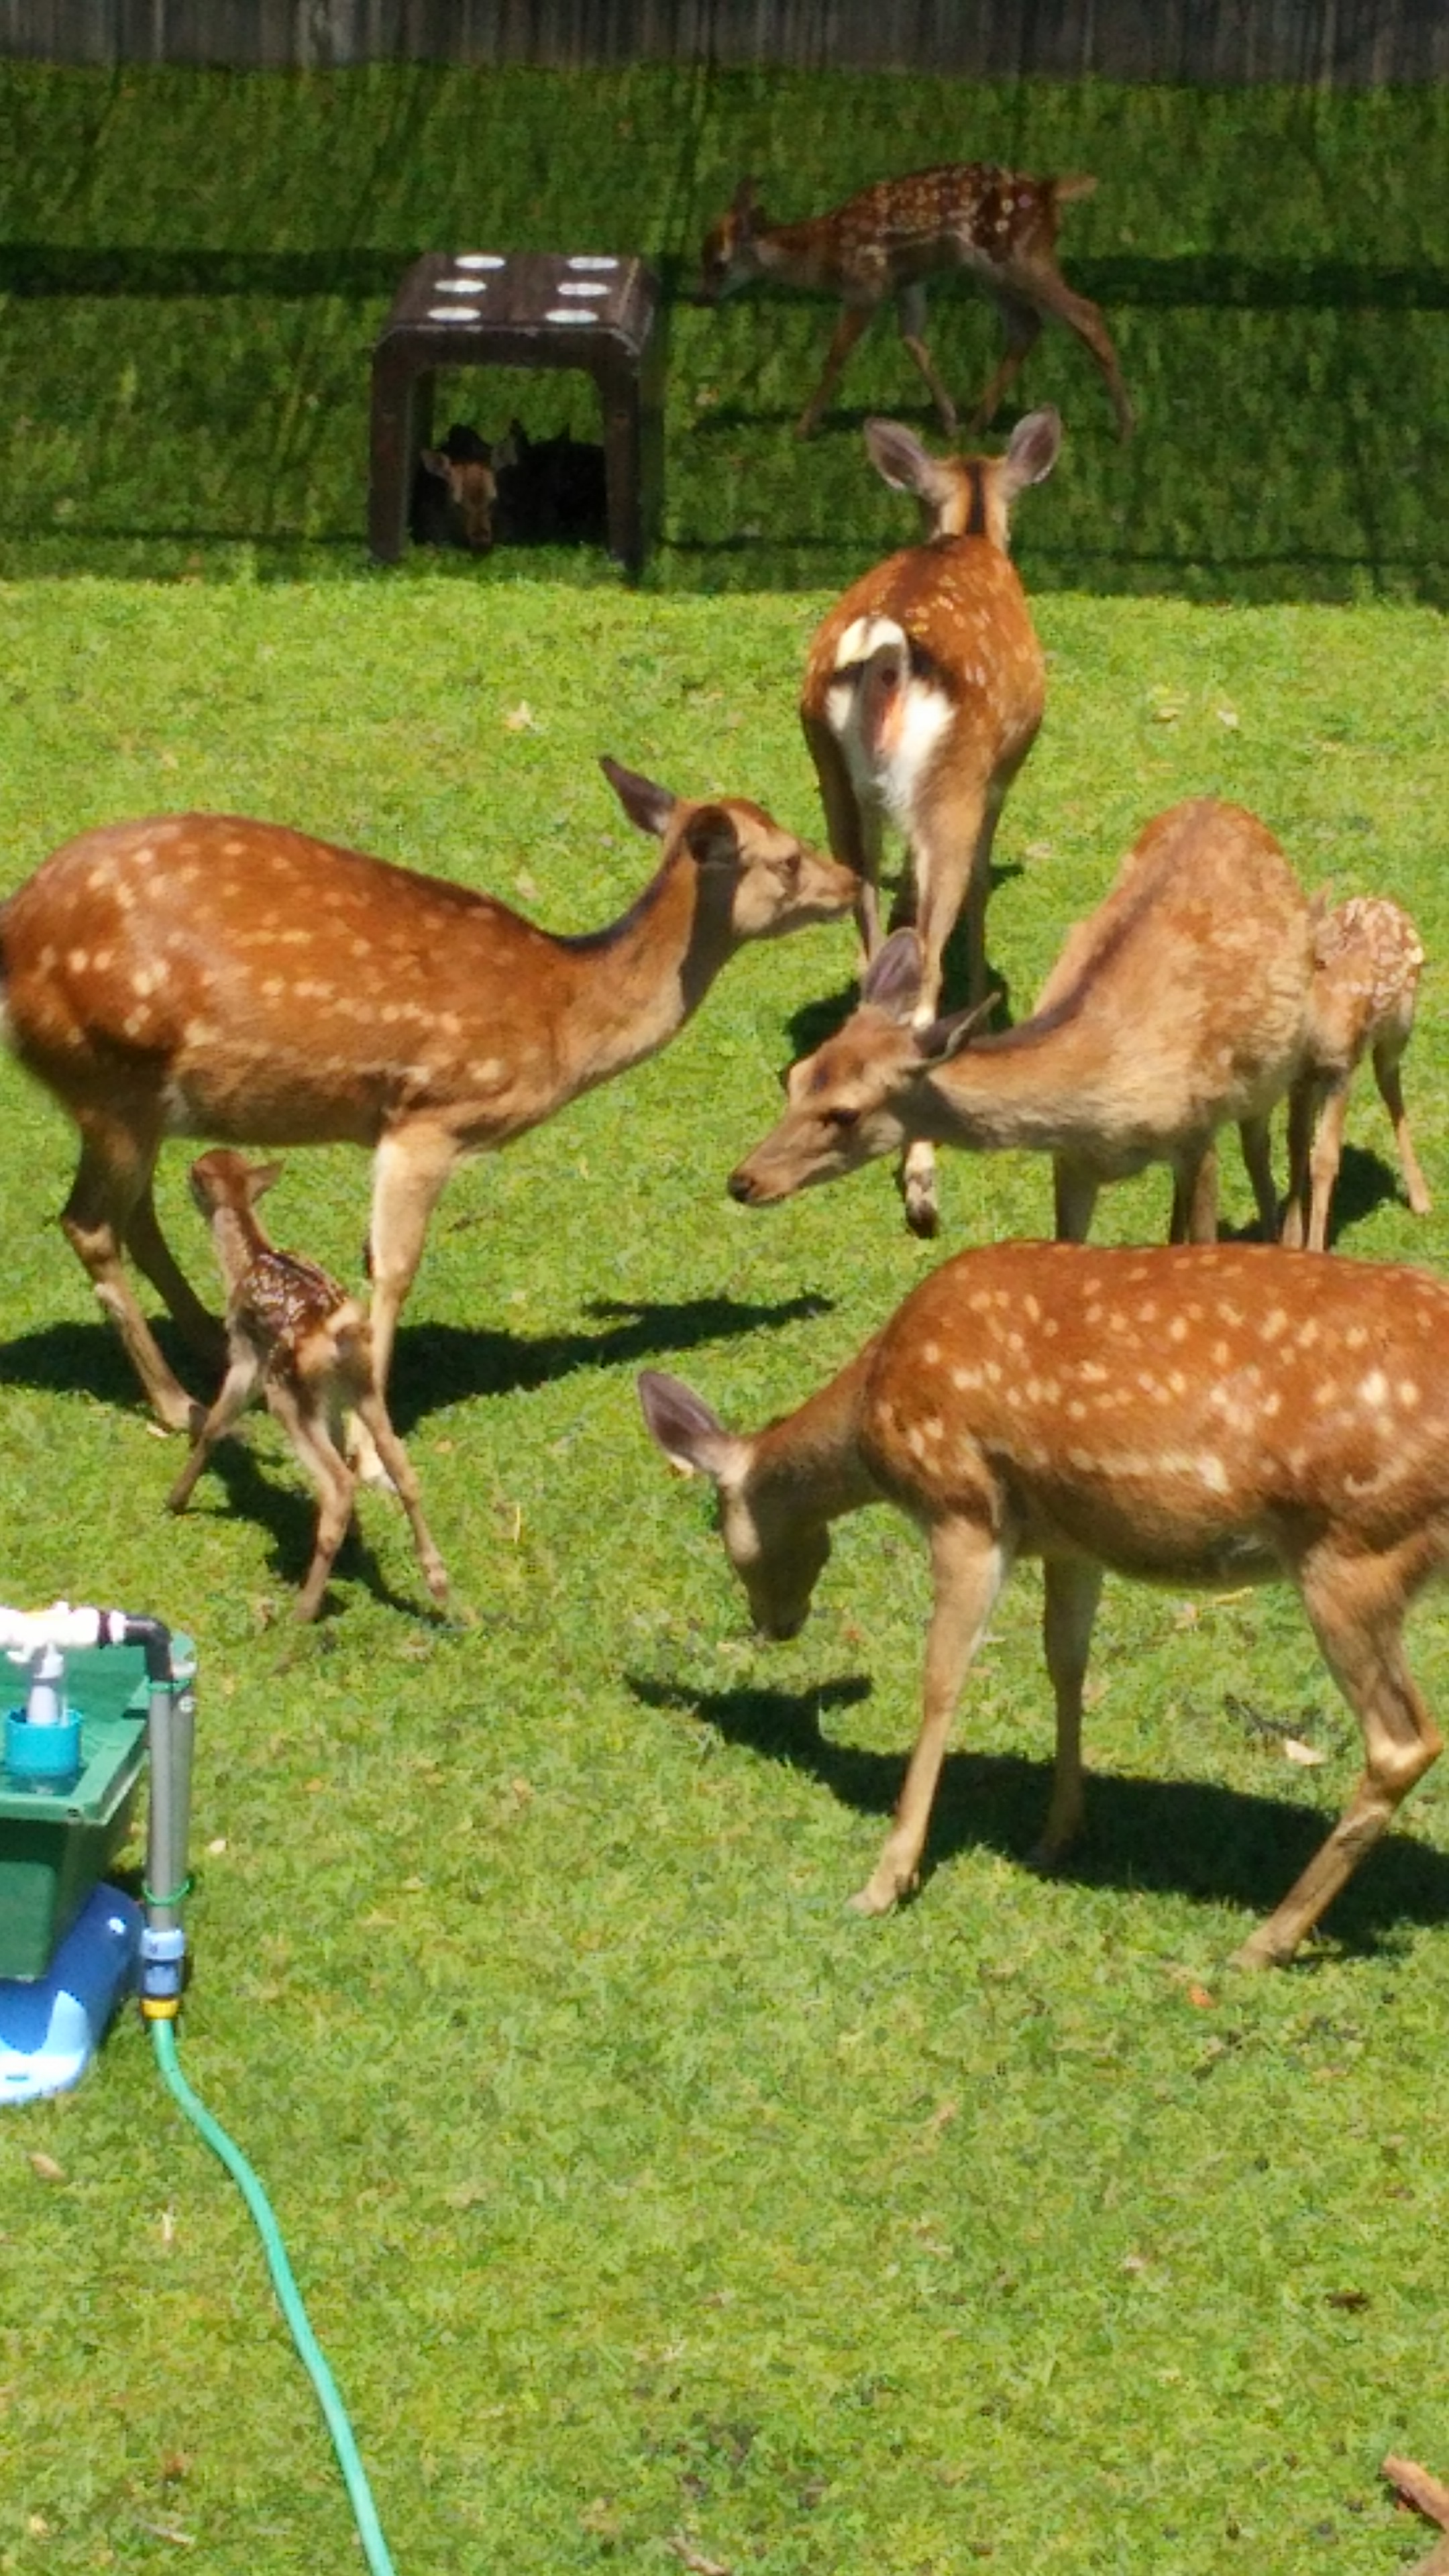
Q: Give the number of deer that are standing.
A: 7